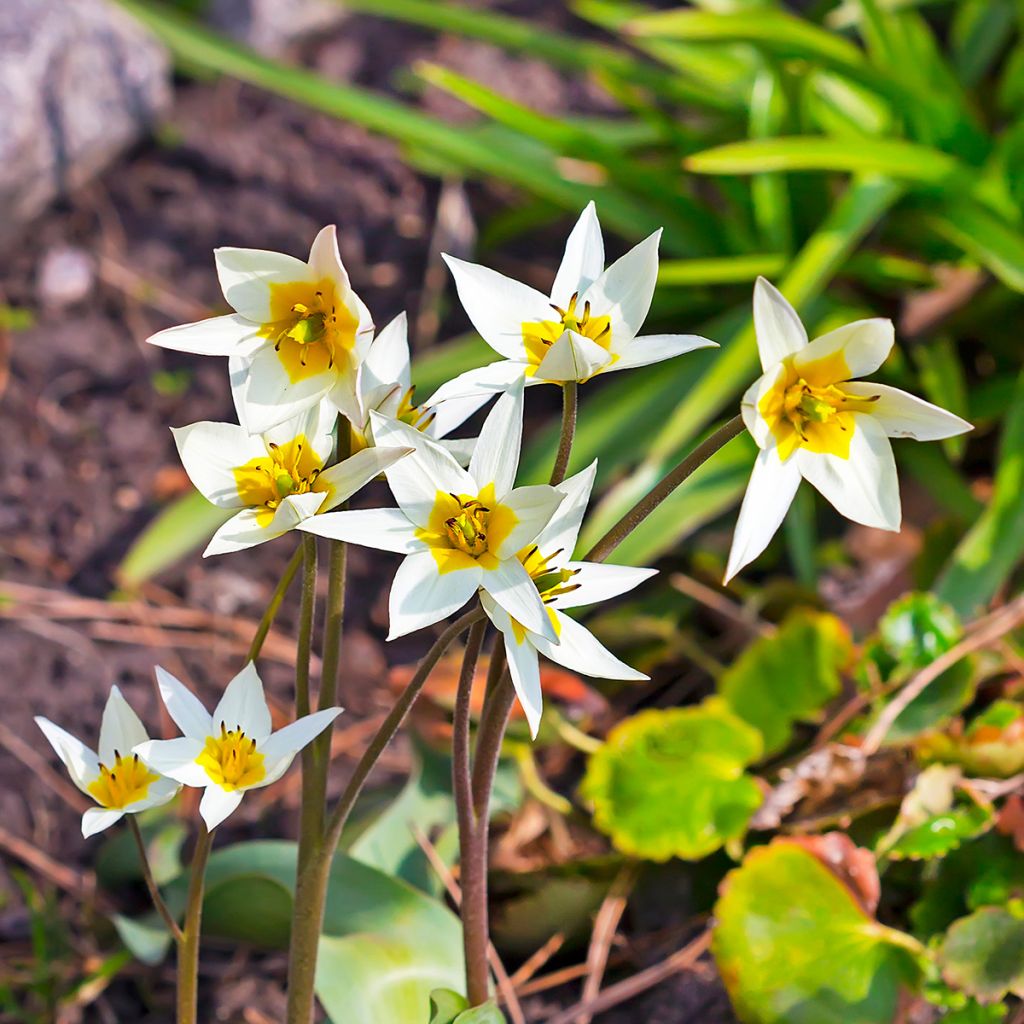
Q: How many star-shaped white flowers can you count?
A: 9